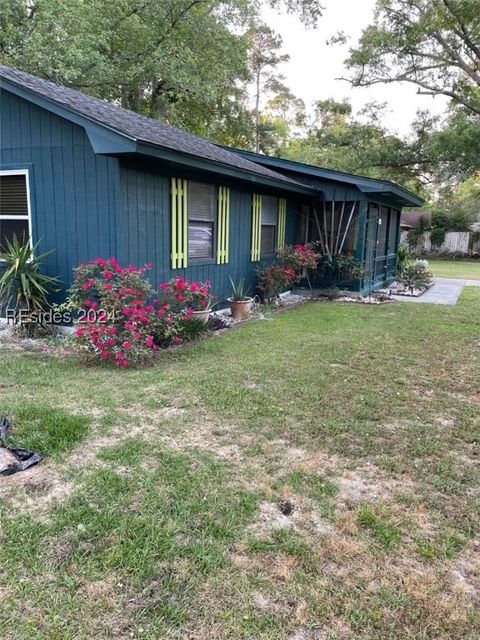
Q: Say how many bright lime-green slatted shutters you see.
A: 4